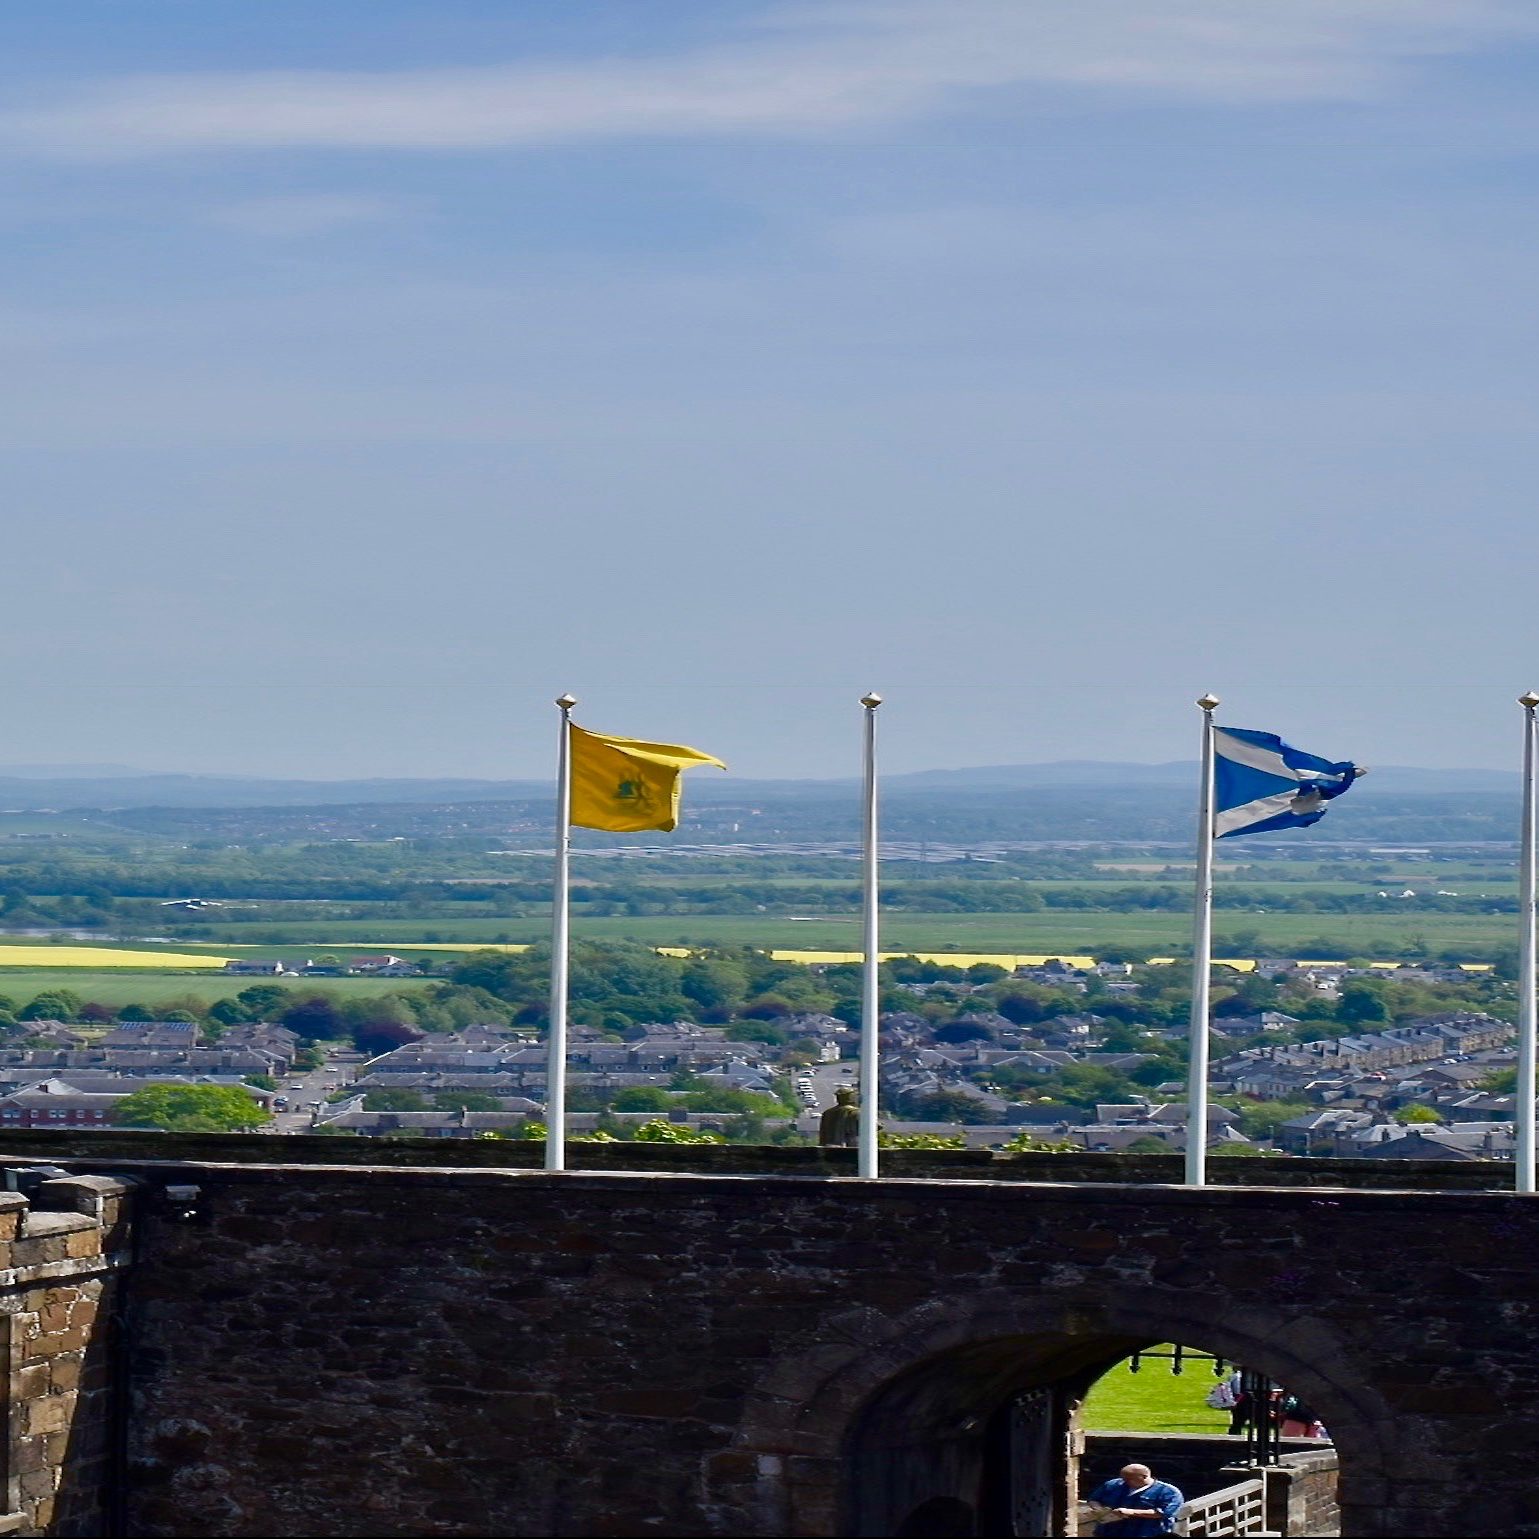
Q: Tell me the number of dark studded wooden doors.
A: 1